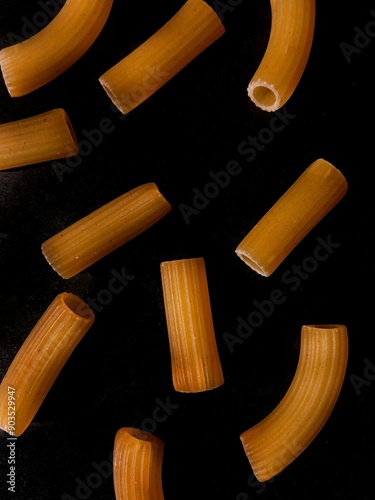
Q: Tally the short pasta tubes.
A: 10